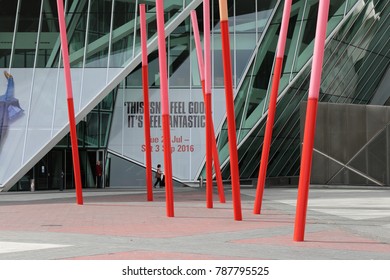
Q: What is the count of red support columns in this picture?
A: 8